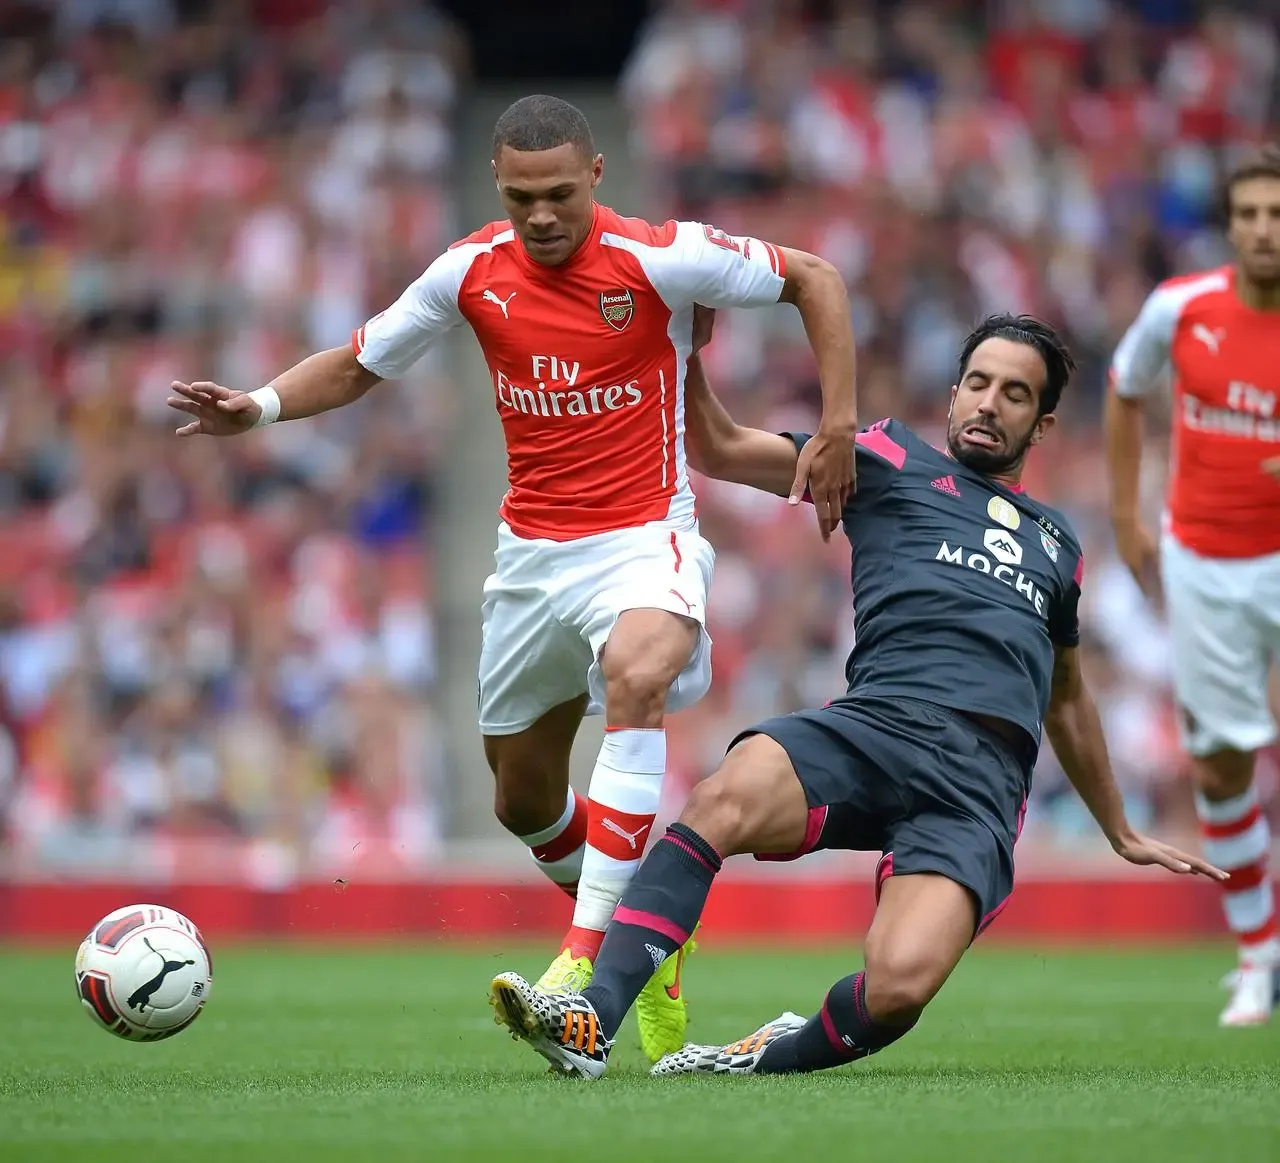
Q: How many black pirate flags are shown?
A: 0